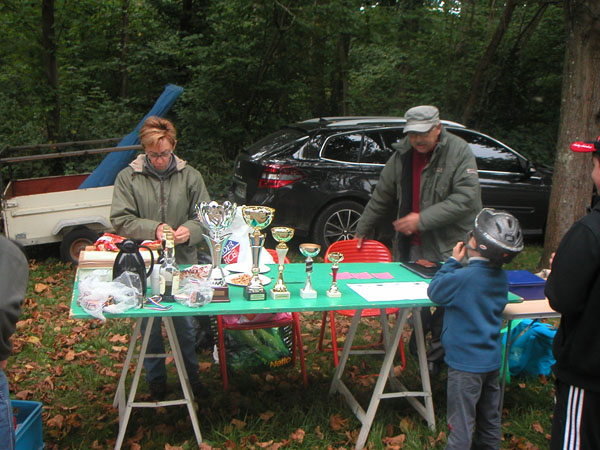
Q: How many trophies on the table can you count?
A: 5